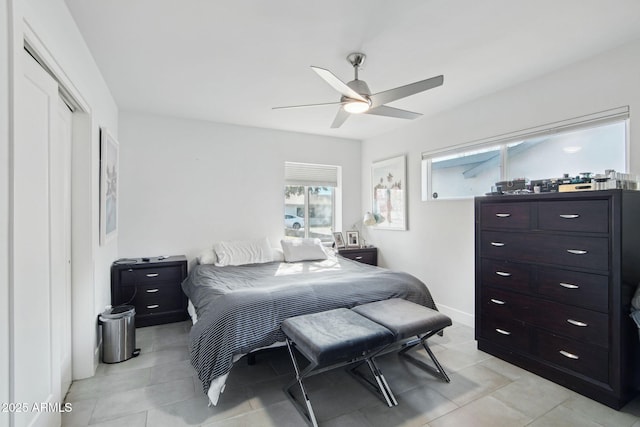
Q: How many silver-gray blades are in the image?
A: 5